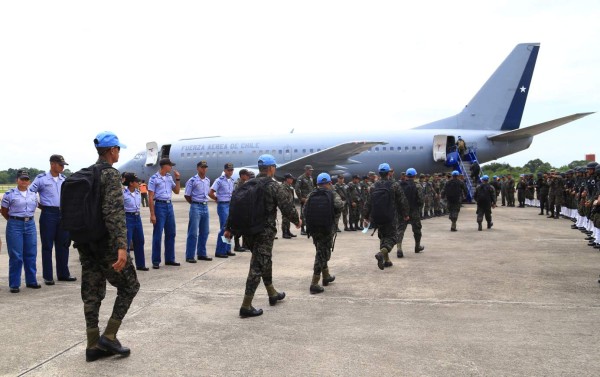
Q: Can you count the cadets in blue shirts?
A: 6